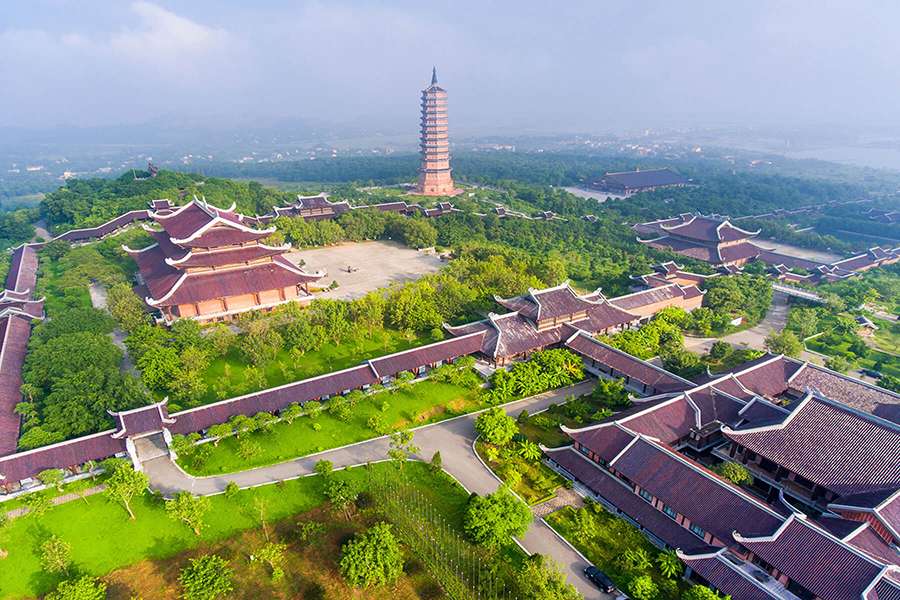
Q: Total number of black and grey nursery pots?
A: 0